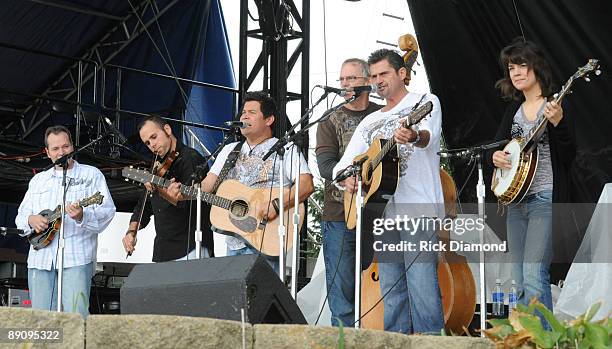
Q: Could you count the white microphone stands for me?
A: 6